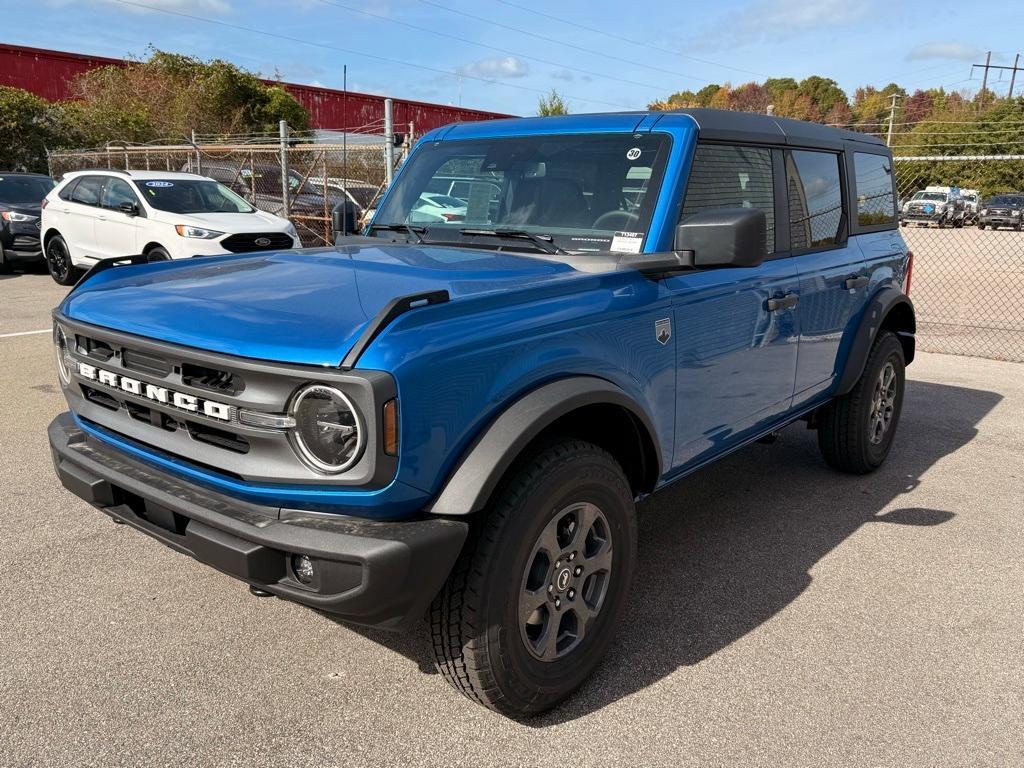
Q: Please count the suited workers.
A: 0